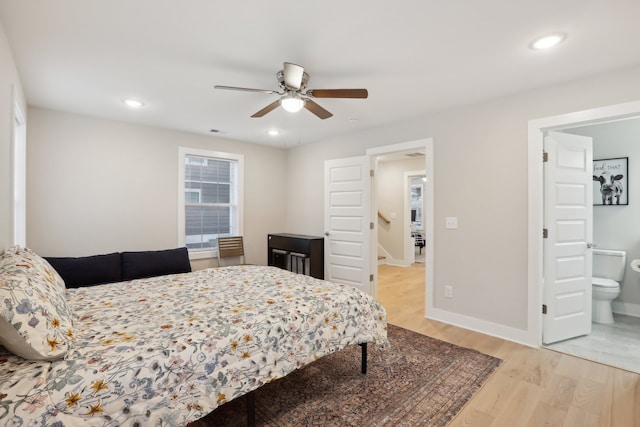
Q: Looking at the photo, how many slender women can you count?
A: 0